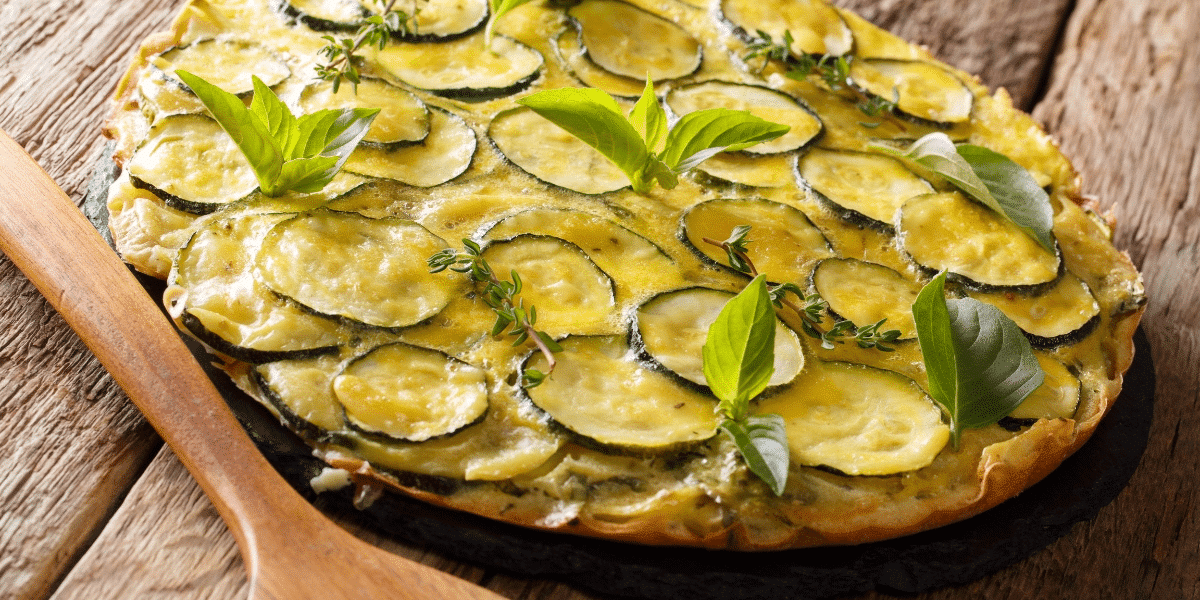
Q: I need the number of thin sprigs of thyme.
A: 4